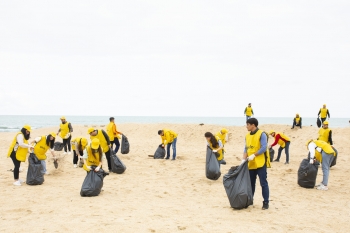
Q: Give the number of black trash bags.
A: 12